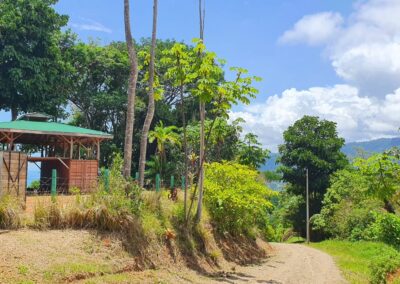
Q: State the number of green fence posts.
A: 6